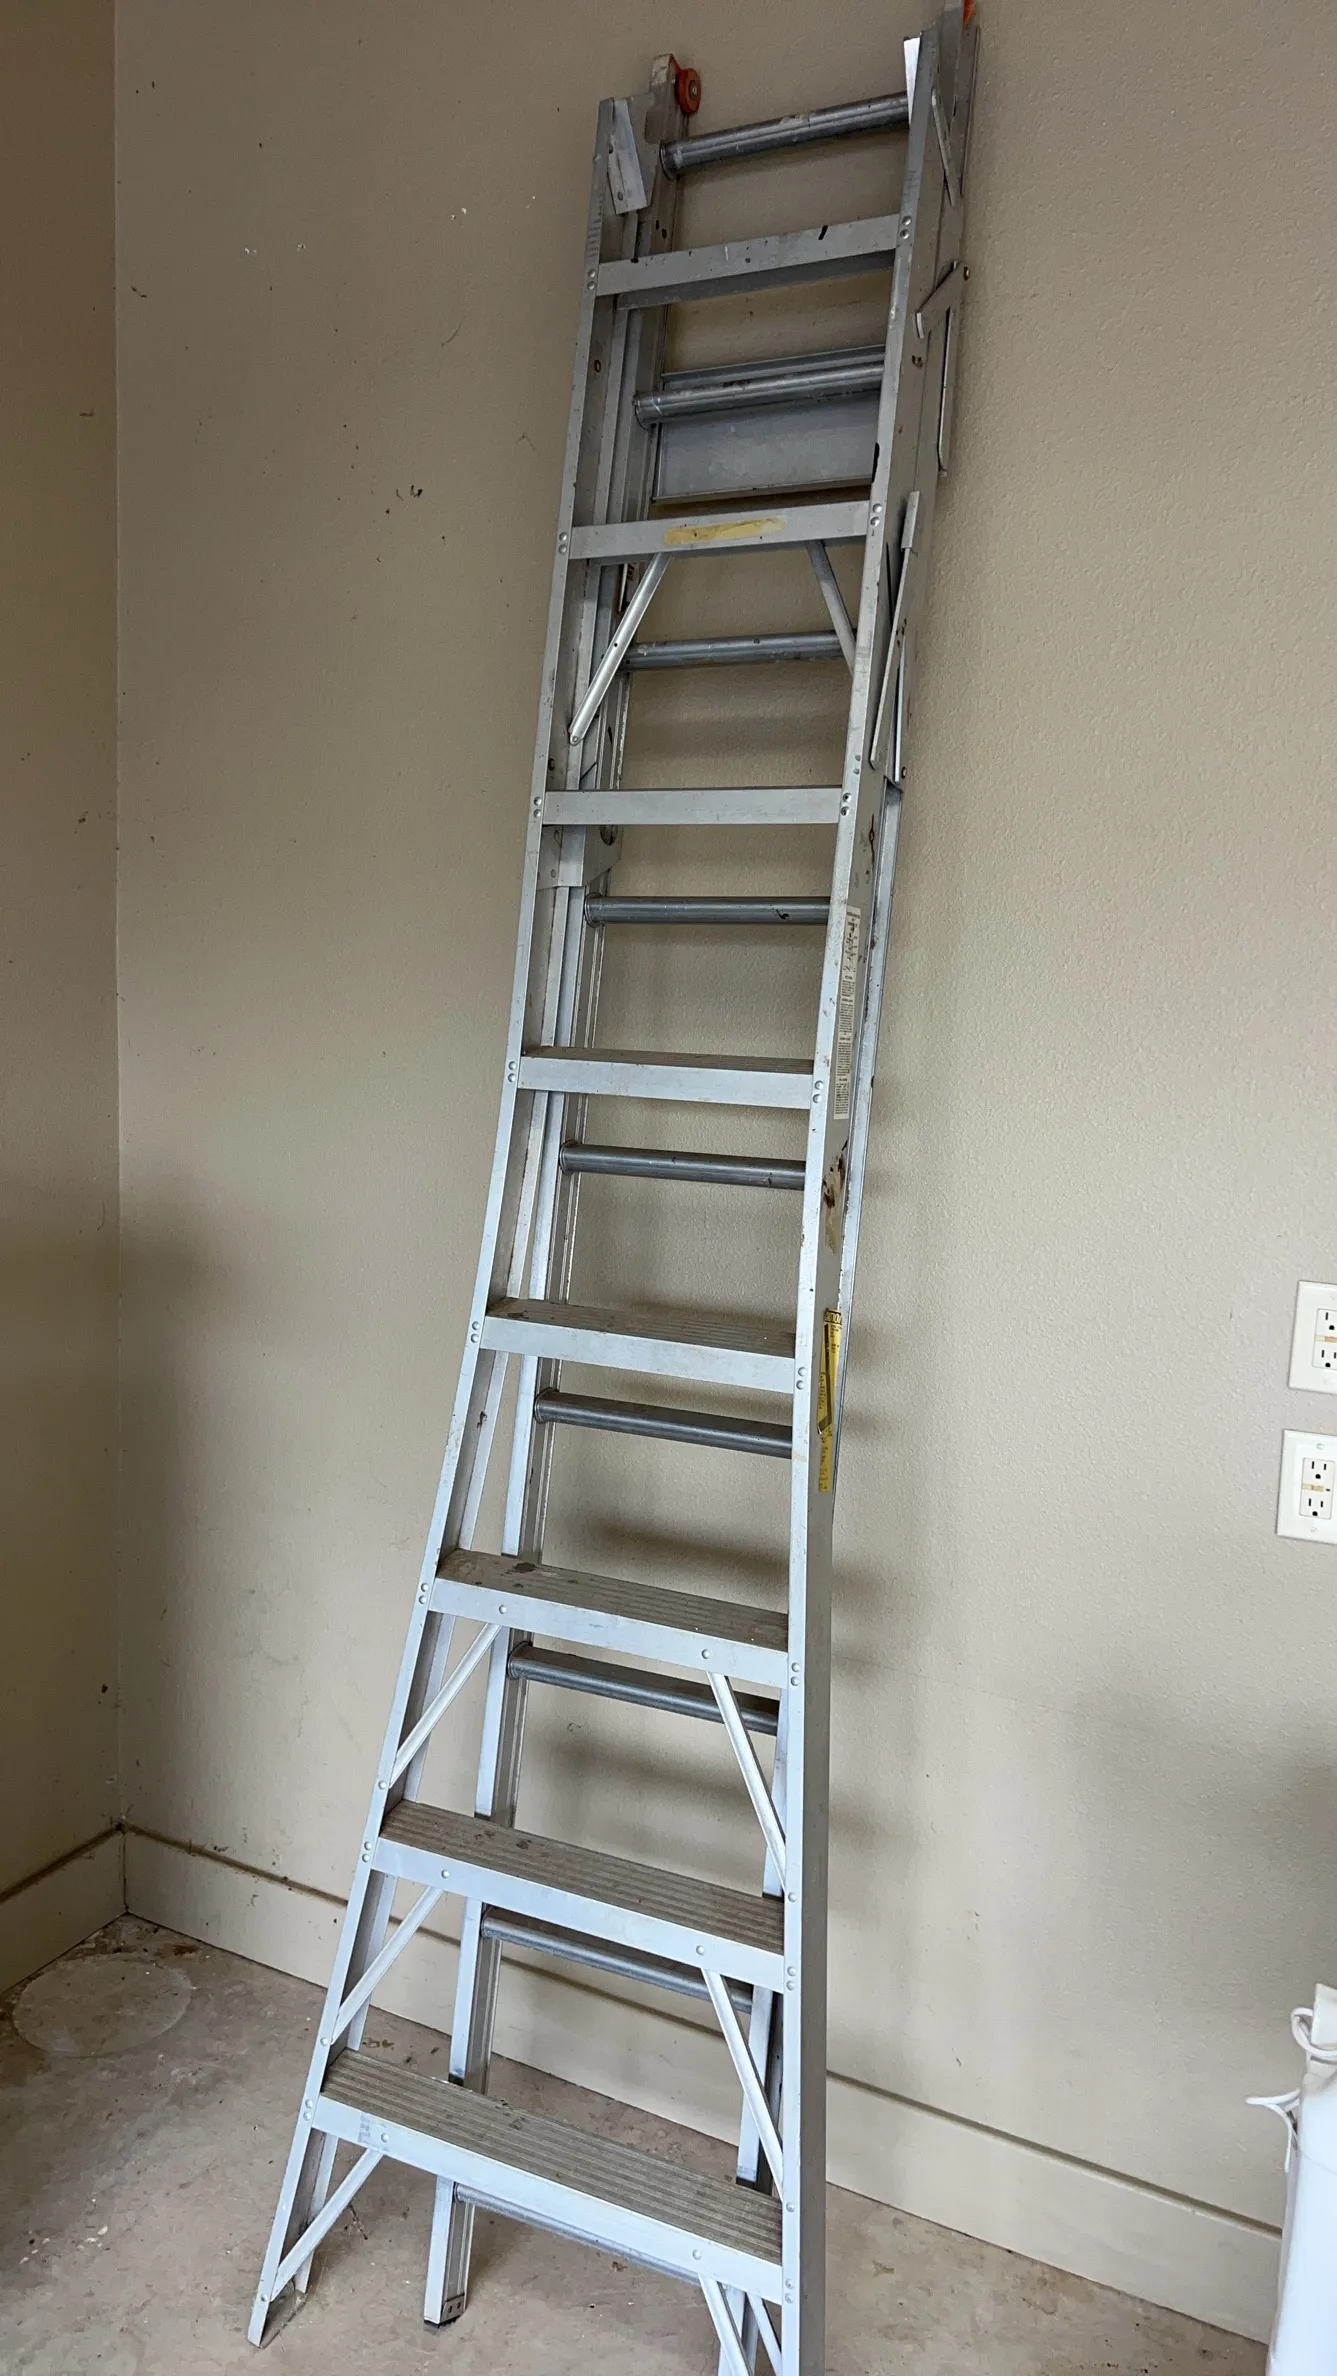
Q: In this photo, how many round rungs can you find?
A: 9